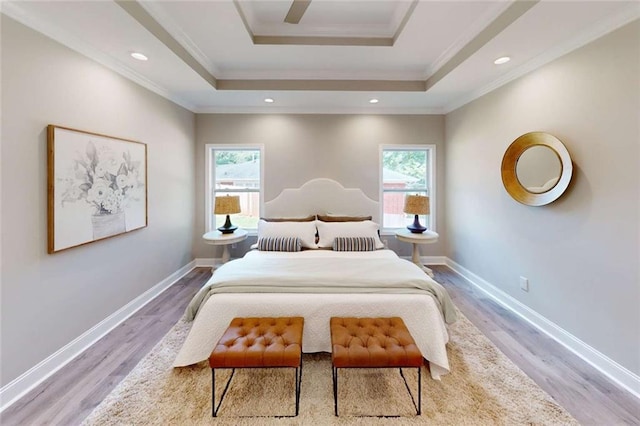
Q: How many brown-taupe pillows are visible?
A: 2